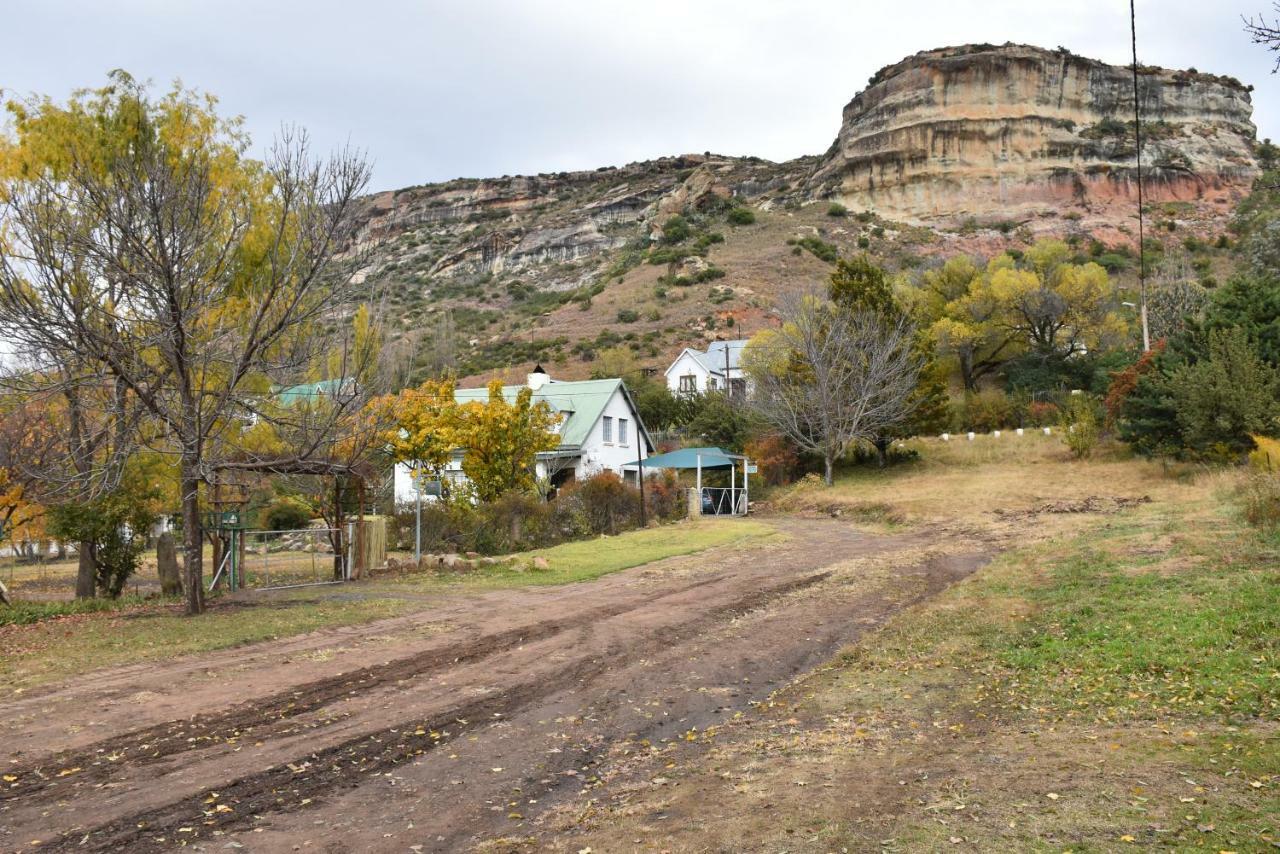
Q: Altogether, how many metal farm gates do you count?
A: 2